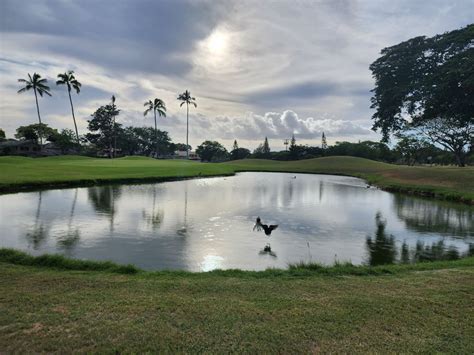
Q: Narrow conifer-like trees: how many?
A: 4